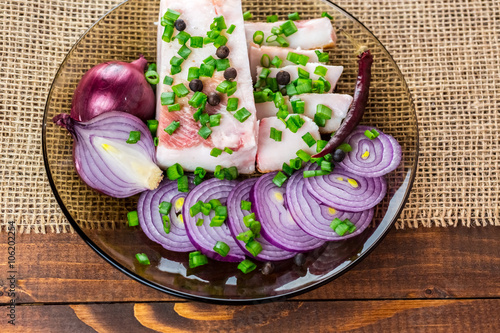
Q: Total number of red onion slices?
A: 7